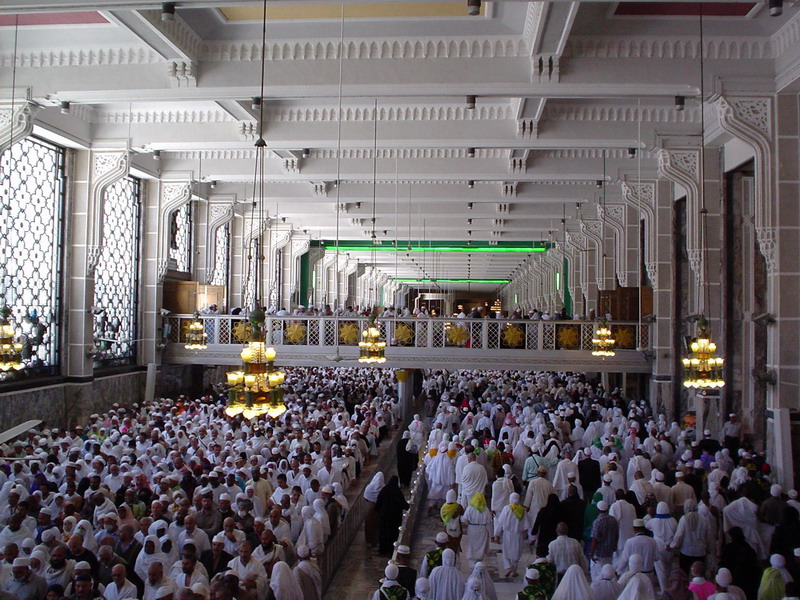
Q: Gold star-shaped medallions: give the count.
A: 9